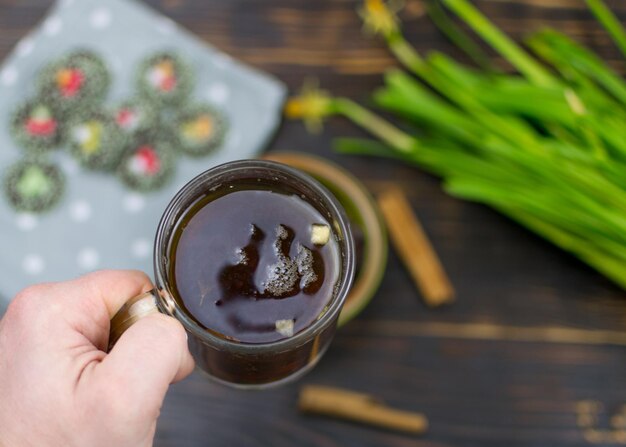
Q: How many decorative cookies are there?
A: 8